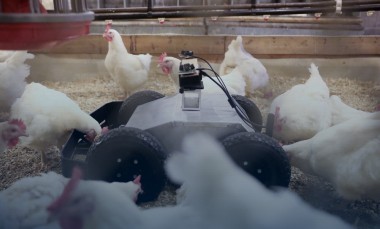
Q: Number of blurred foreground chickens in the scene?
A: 2